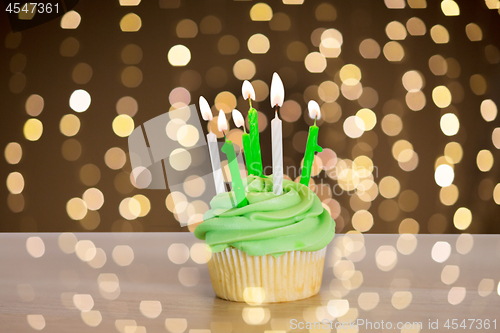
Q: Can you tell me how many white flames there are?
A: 6